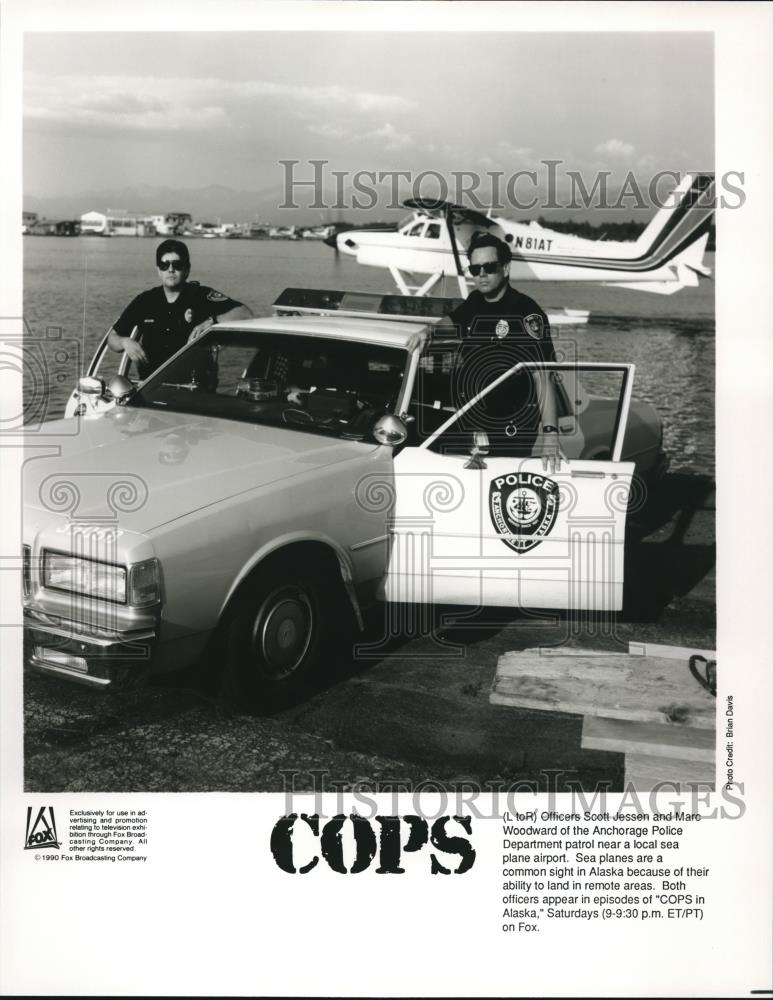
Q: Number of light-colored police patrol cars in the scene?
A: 1